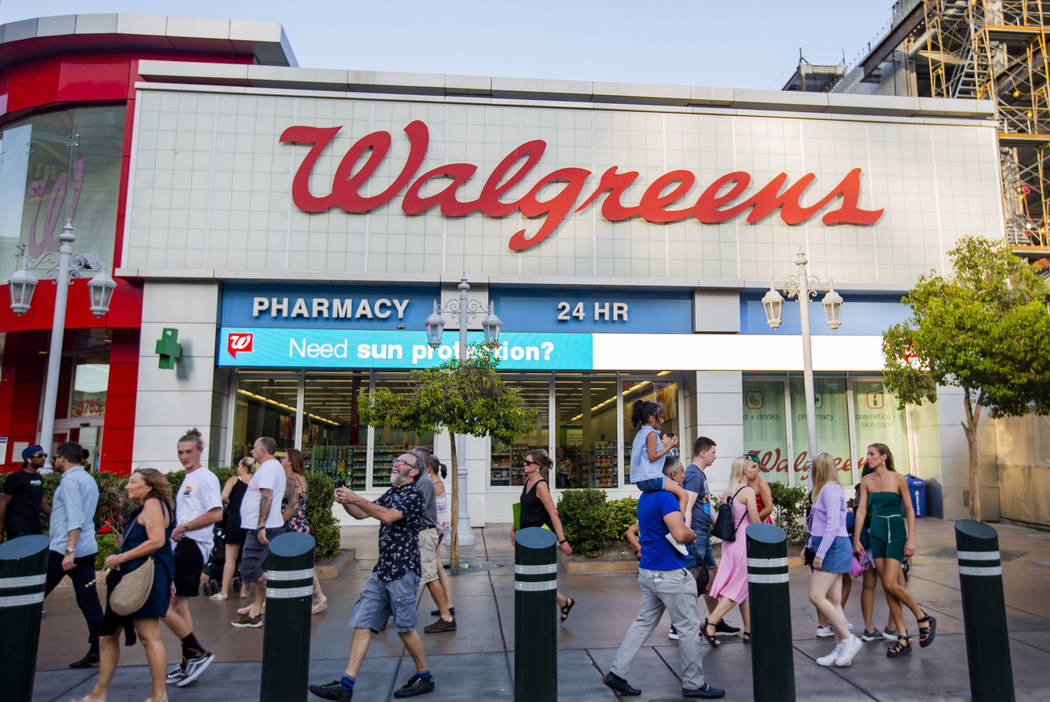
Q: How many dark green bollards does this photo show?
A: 5